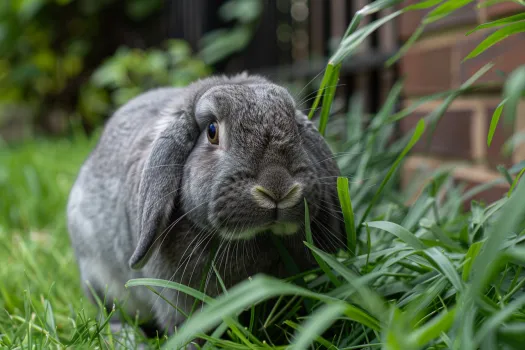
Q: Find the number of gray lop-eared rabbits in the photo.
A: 1